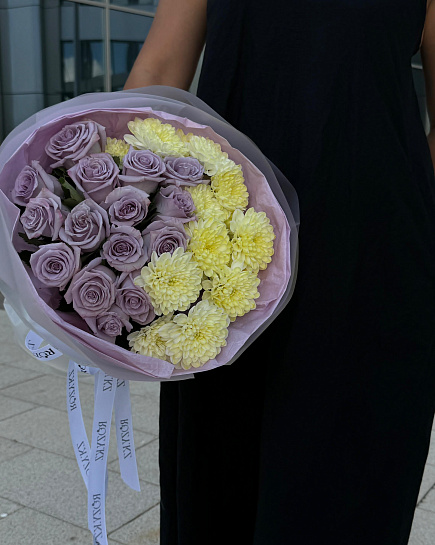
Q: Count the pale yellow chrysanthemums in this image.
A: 11